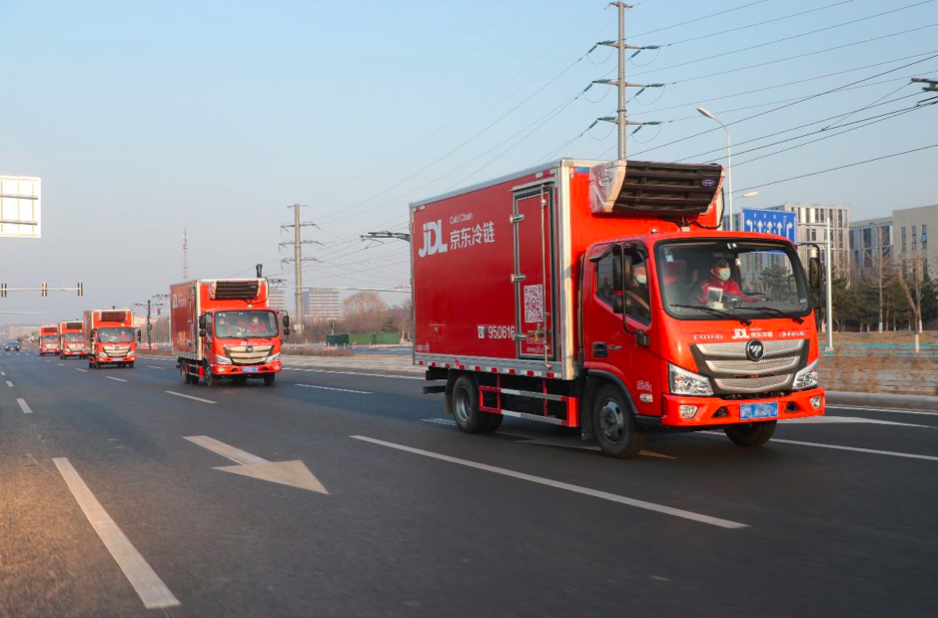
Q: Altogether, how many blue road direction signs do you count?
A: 1